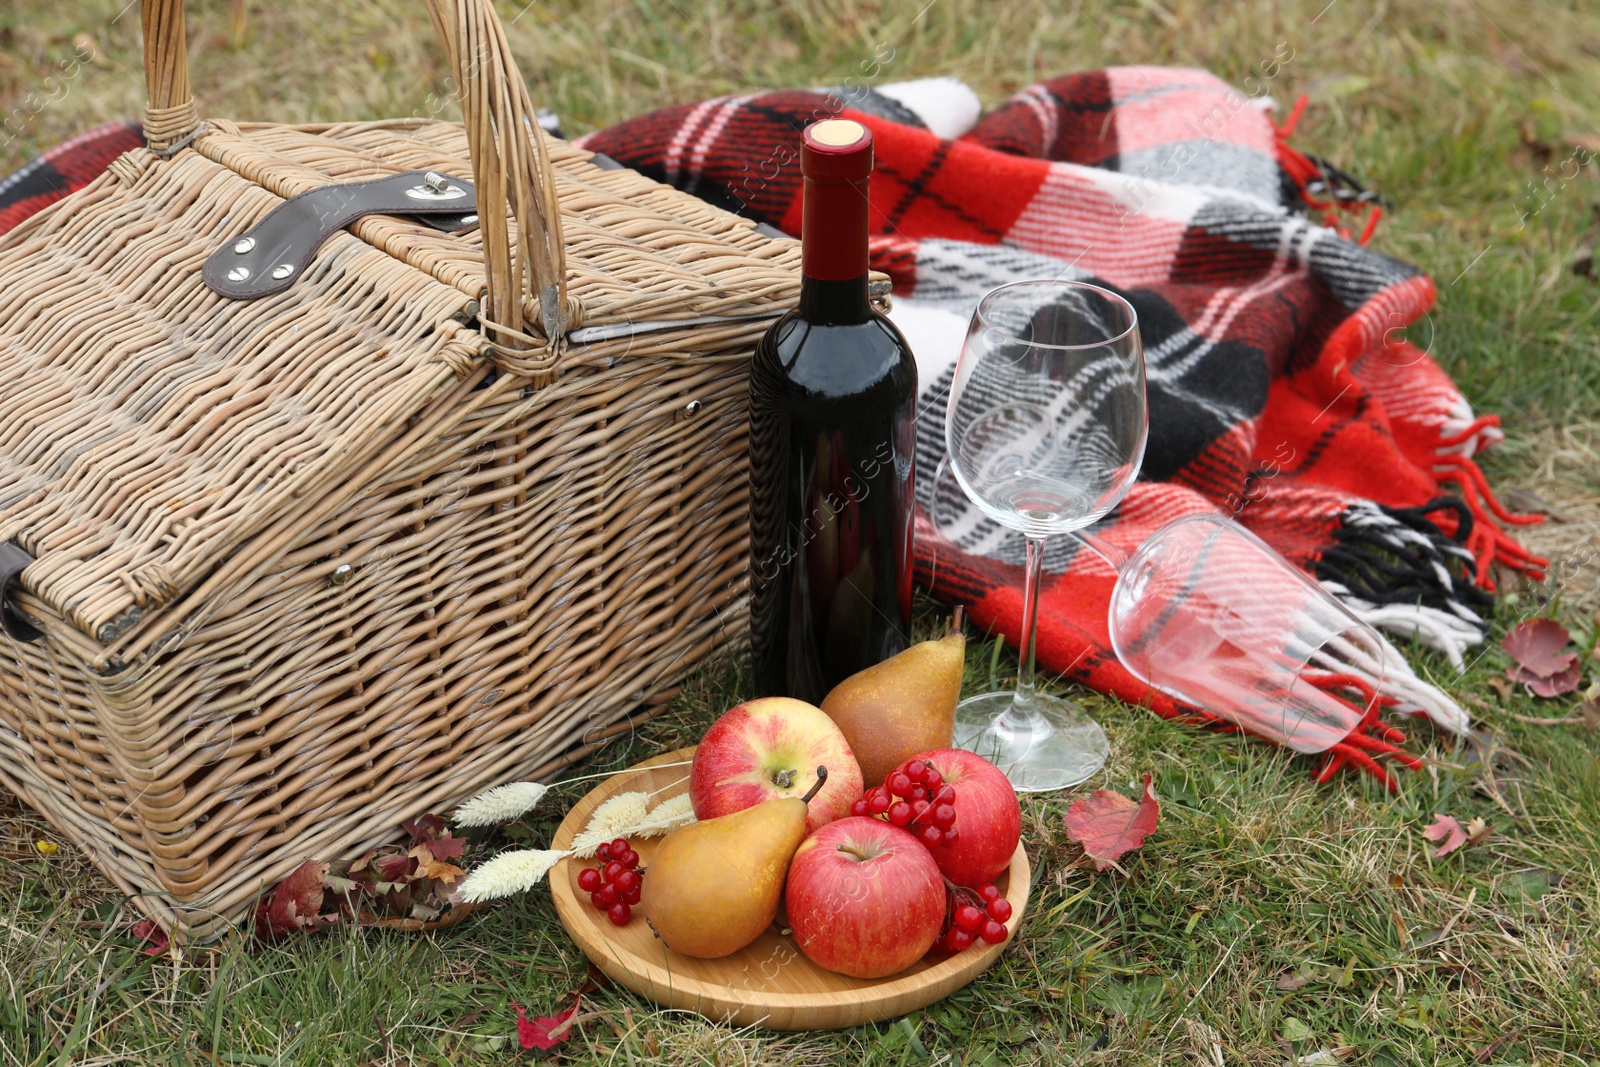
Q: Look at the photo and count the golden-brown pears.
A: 2